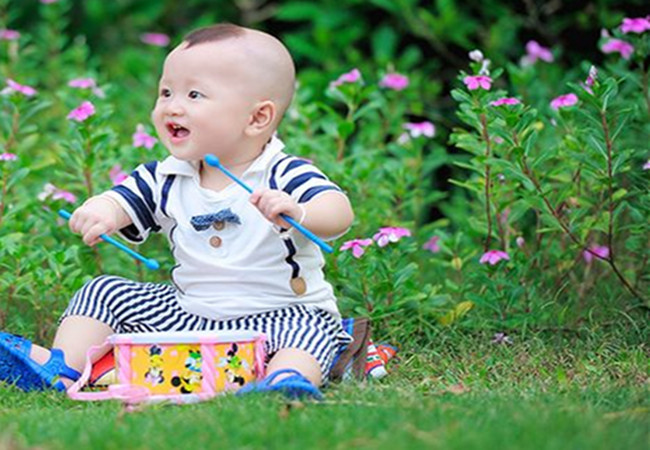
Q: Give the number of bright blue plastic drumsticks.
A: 2